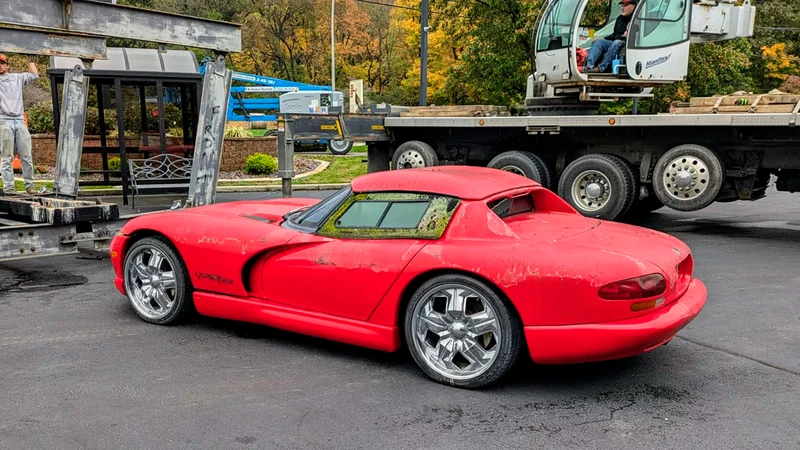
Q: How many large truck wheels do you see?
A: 4